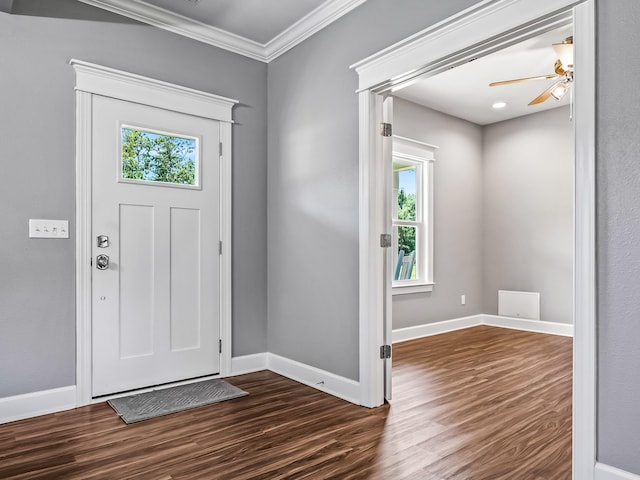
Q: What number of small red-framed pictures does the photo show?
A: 0